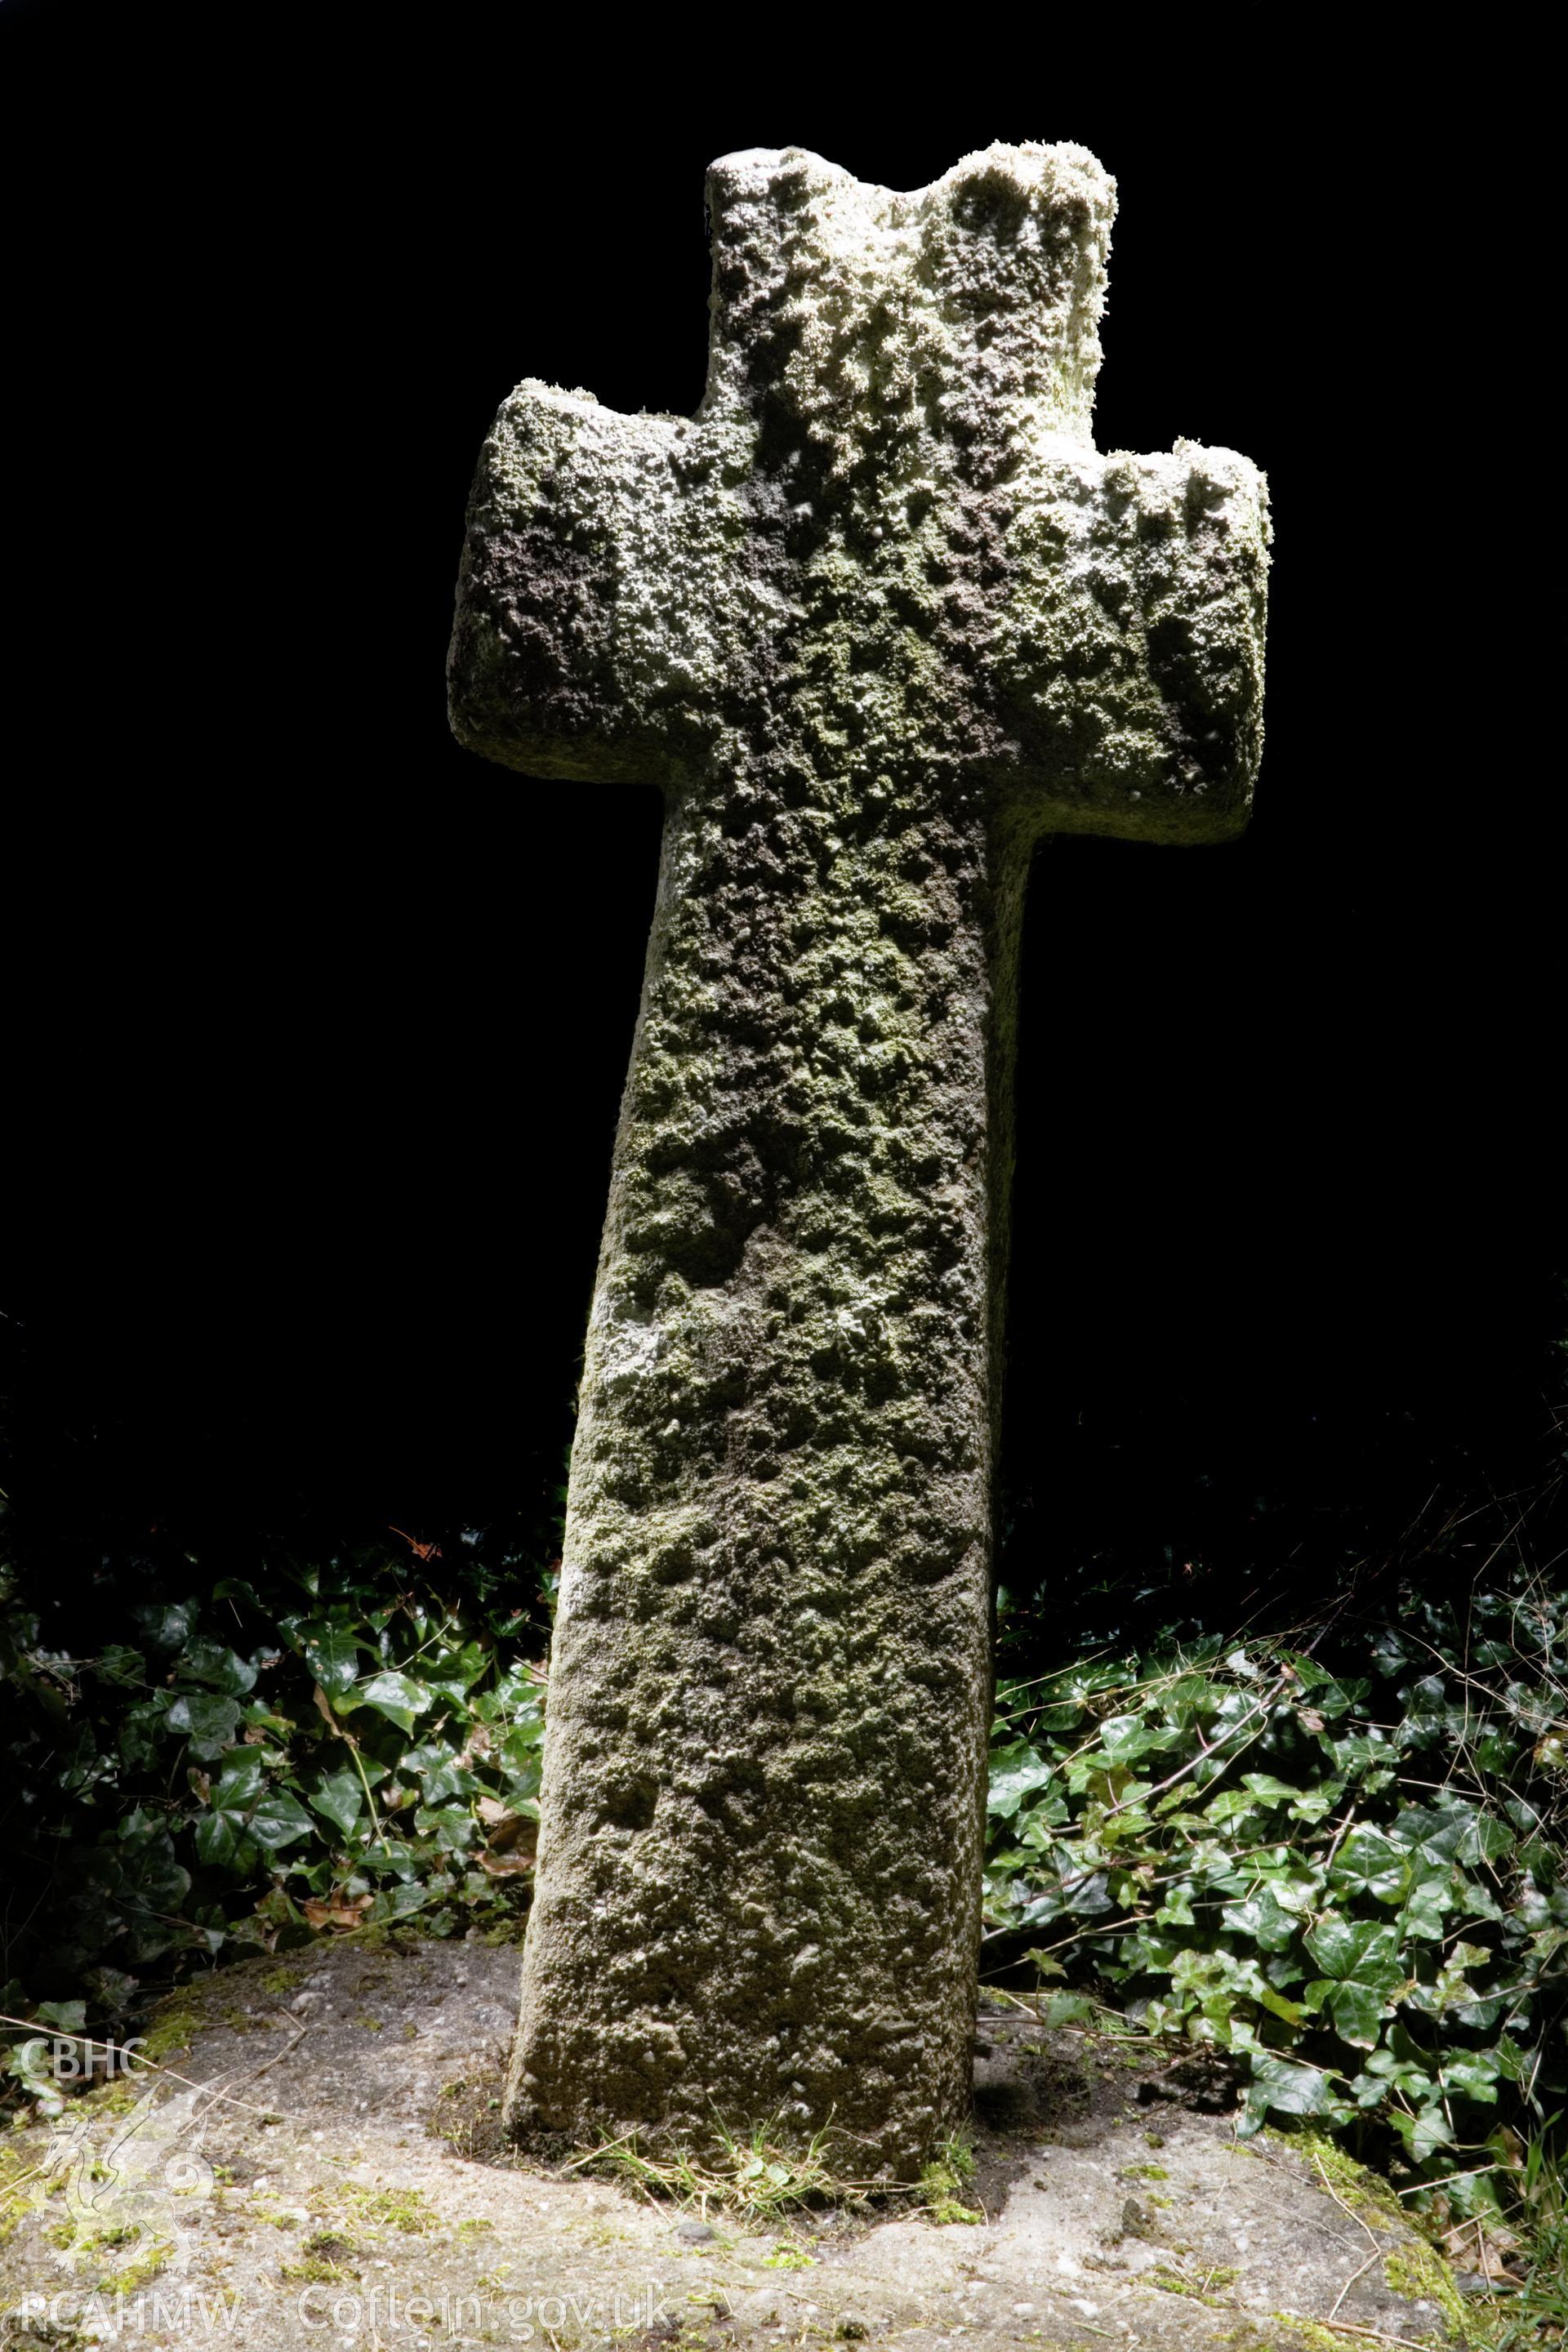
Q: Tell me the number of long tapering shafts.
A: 1